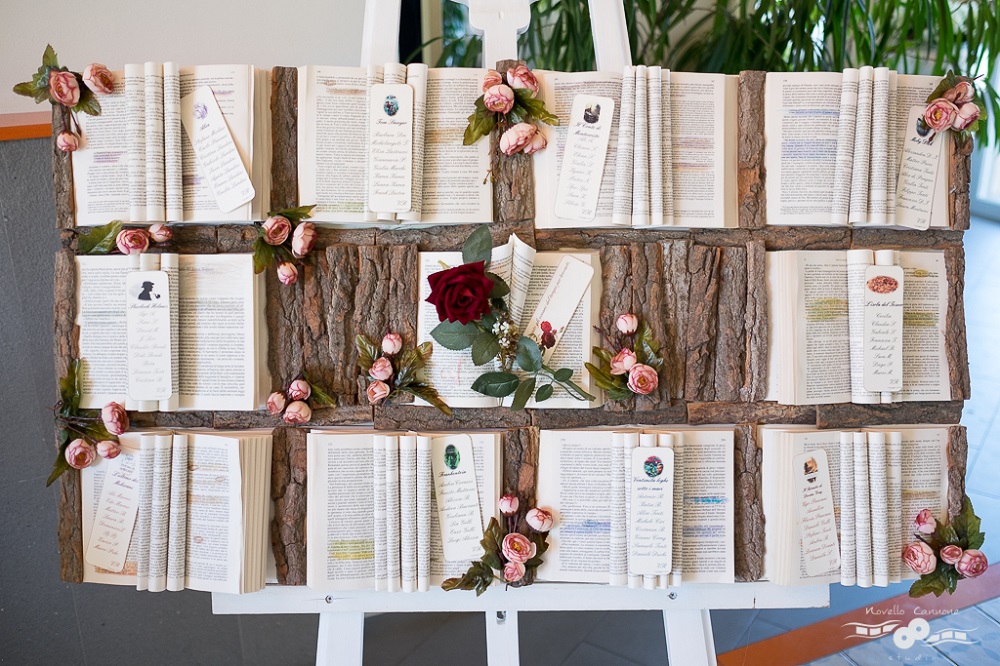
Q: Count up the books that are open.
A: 11